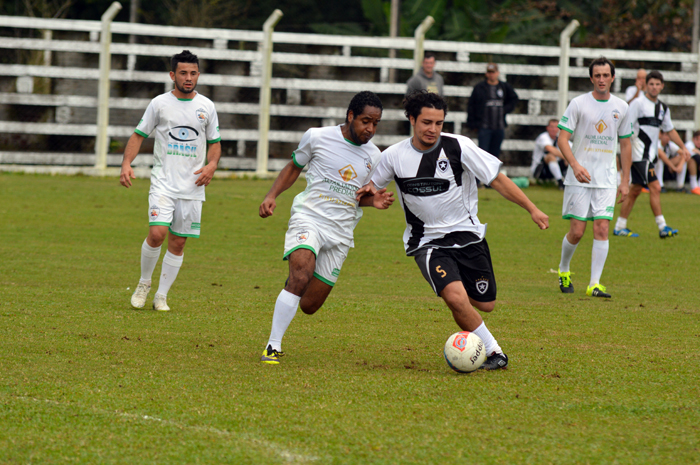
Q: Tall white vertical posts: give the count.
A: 4